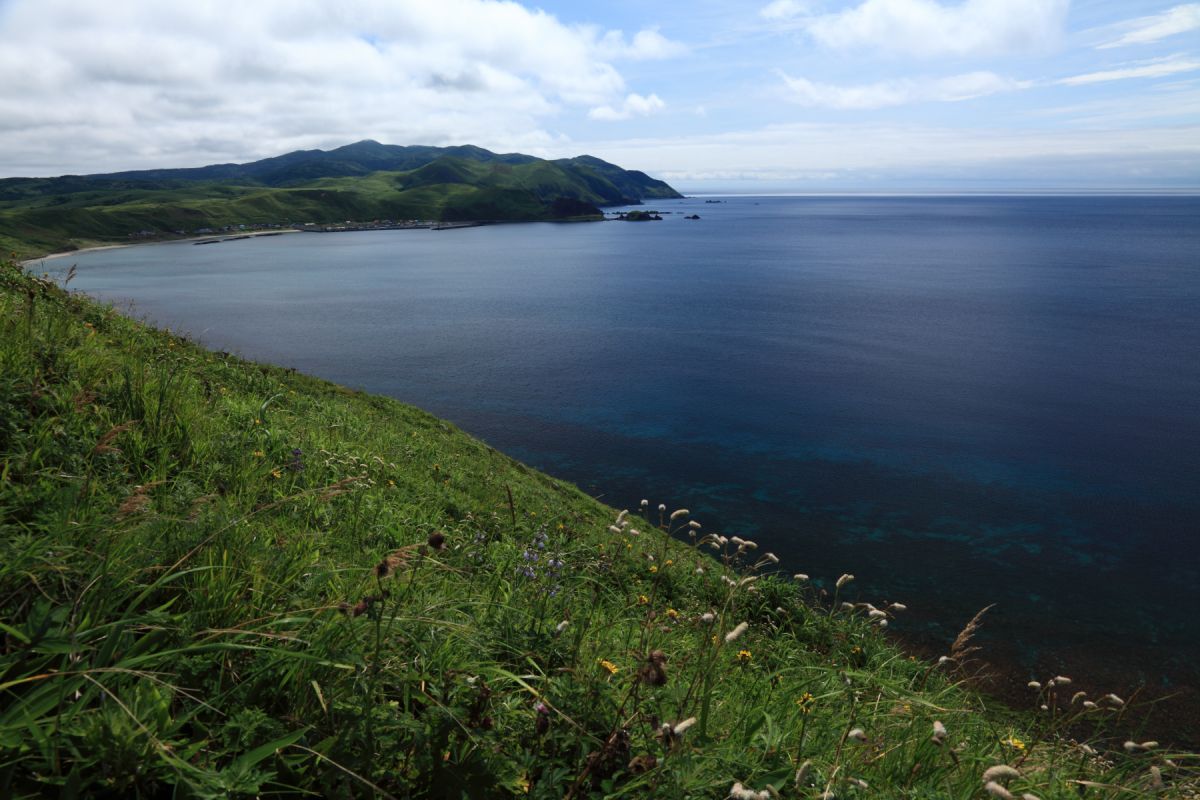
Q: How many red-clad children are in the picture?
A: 0